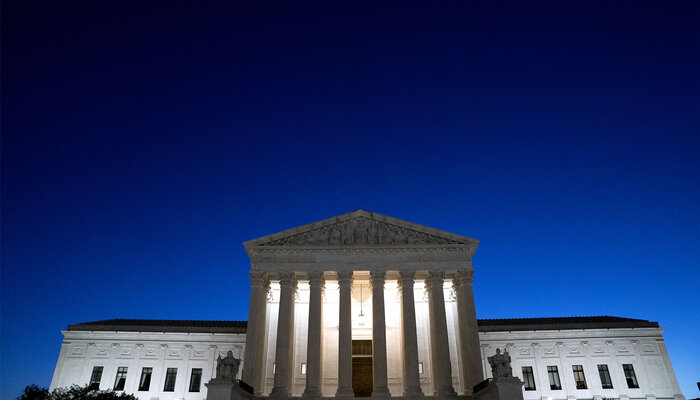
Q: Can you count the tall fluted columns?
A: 8